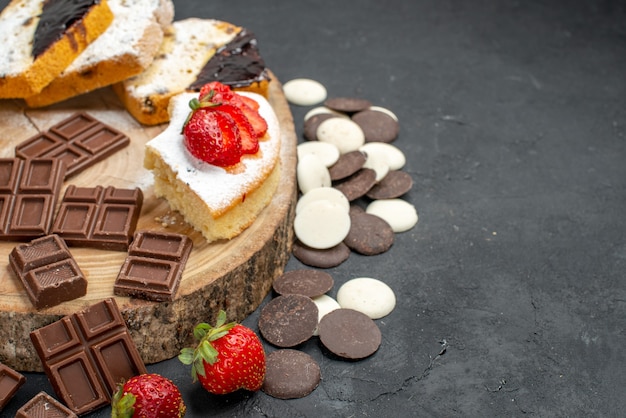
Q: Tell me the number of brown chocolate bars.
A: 8